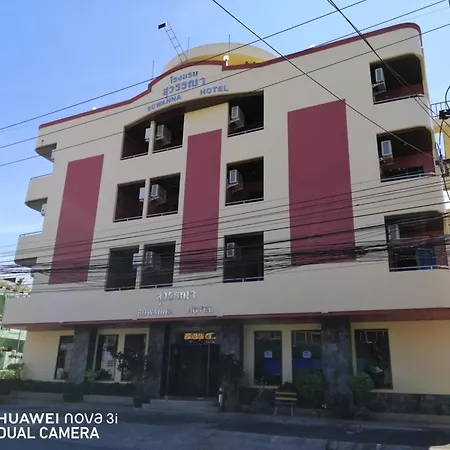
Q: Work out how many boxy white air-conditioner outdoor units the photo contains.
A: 12